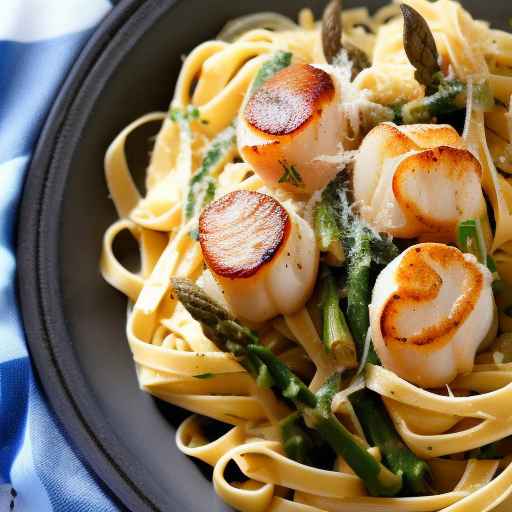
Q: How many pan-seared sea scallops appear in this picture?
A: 4